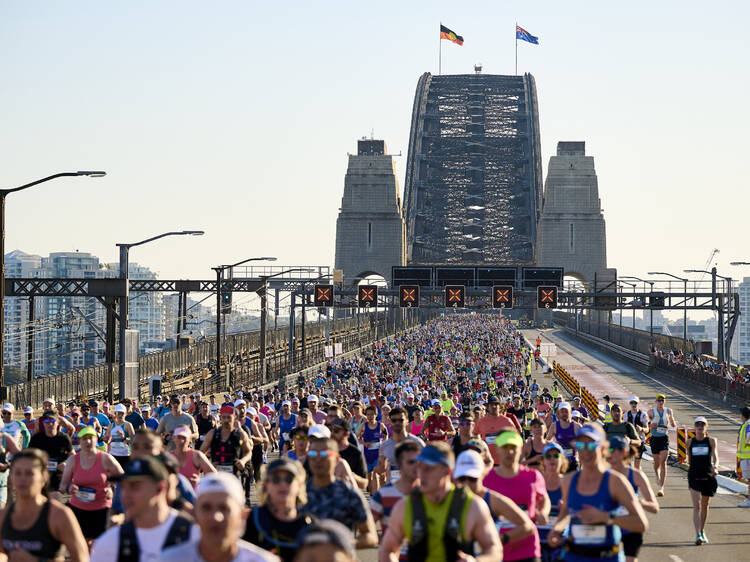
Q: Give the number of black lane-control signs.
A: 6